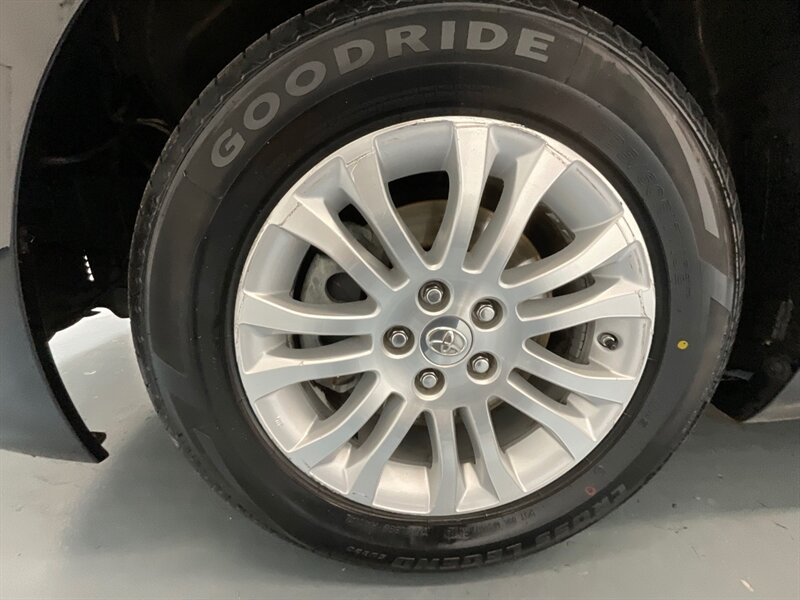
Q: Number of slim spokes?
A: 14